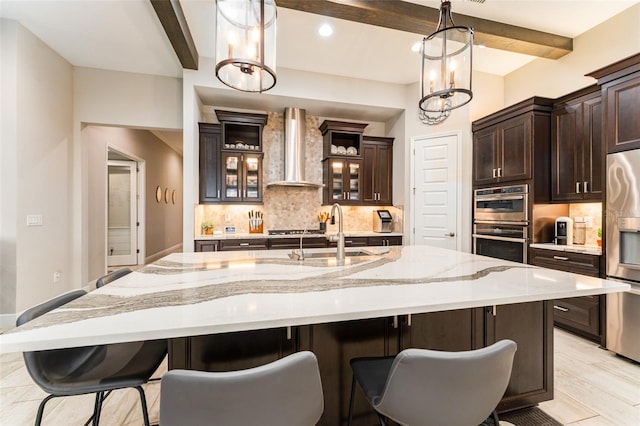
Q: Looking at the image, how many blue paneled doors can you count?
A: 0